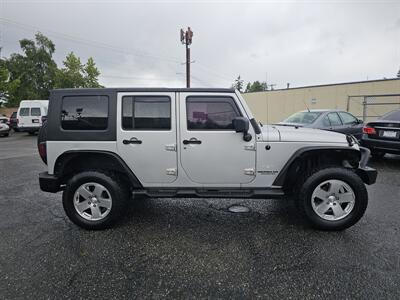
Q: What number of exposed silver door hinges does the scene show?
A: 4